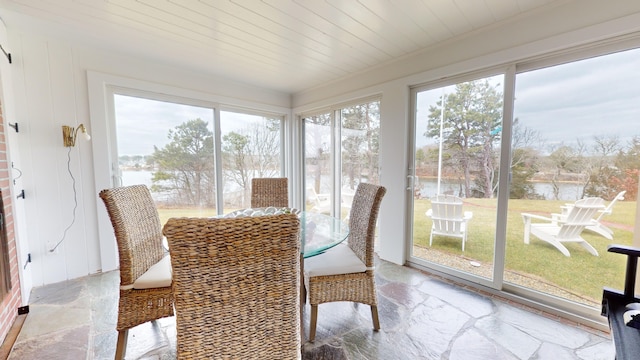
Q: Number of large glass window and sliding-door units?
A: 3